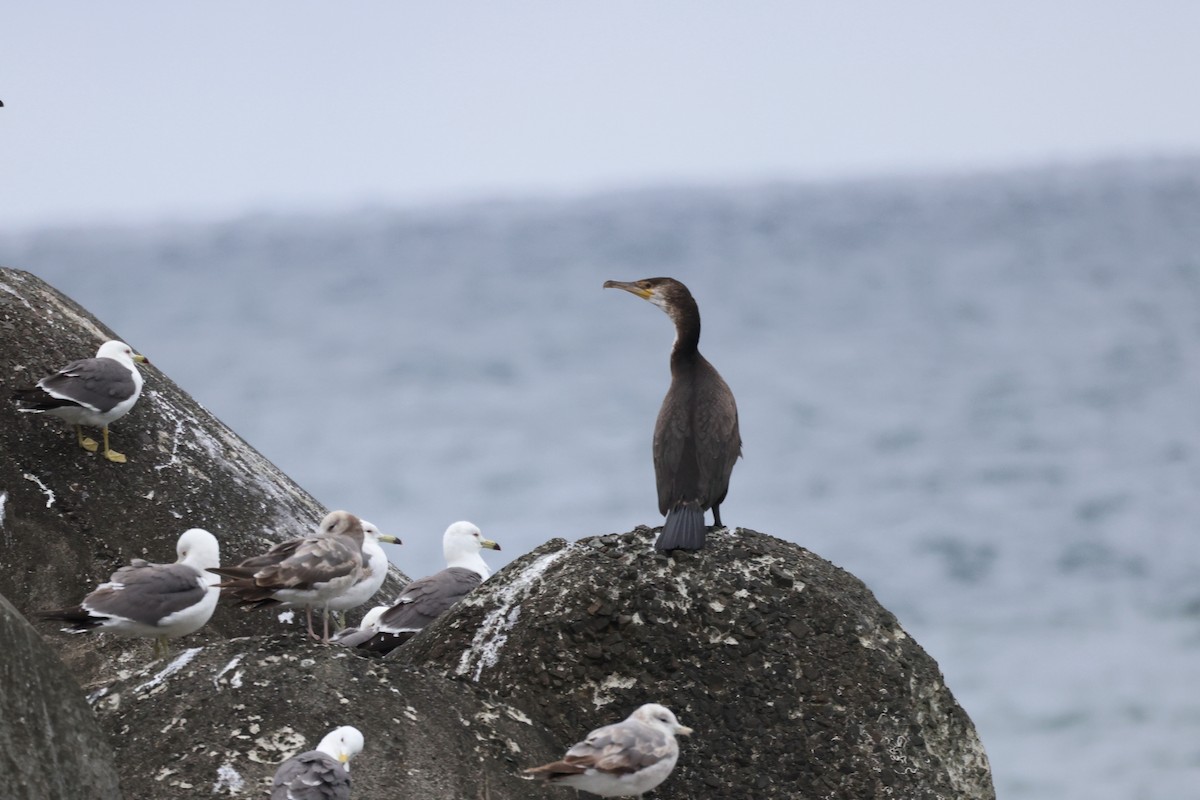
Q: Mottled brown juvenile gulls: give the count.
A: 2